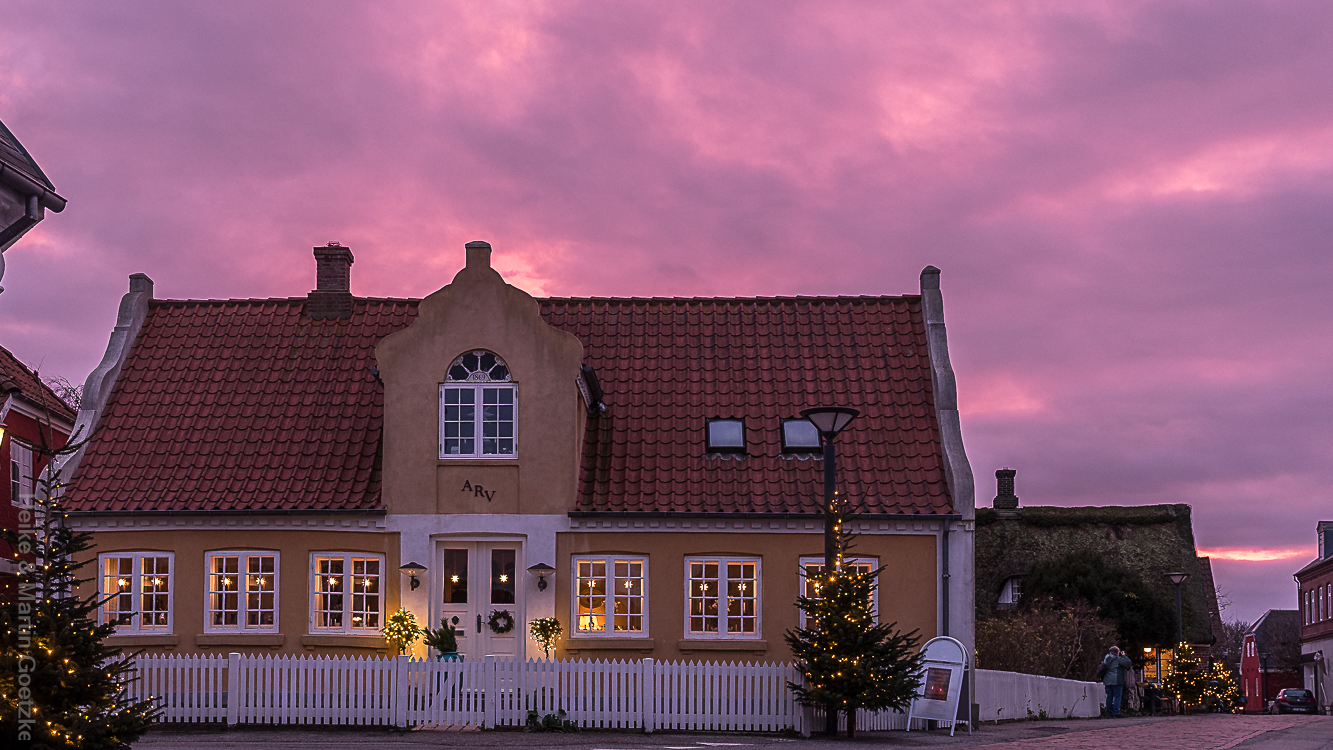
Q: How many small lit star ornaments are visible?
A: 12